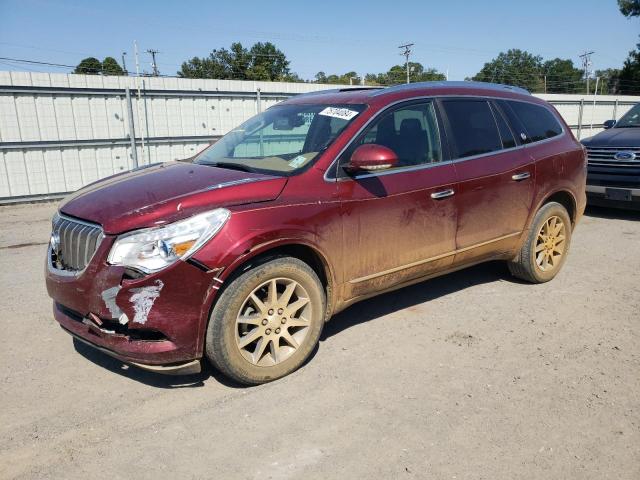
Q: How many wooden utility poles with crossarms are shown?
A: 3